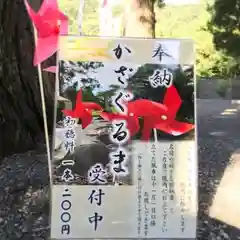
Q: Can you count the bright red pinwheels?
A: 3